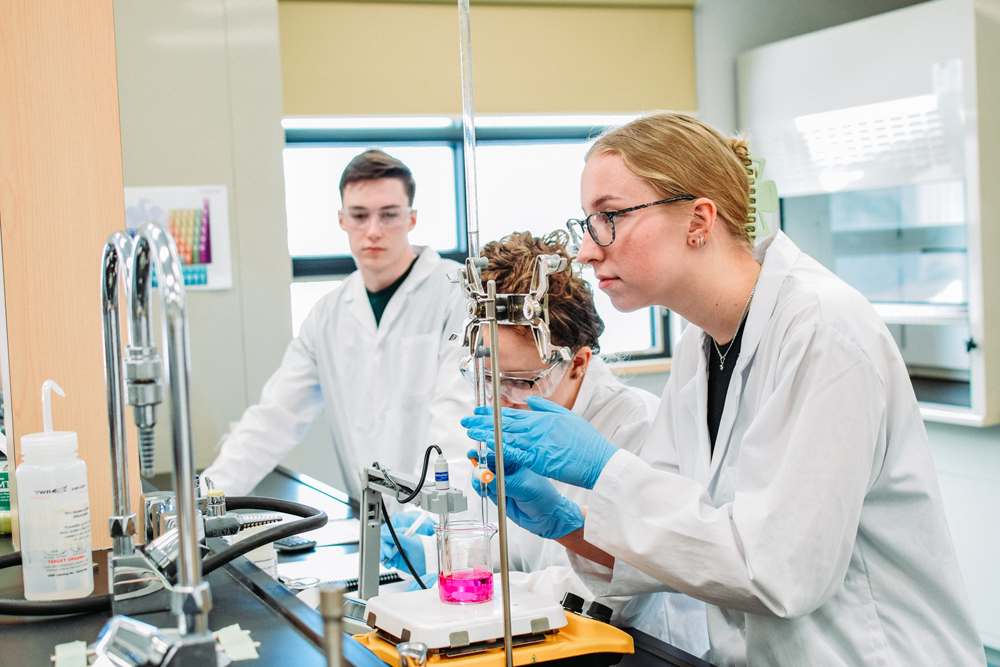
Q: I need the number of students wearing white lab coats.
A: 3